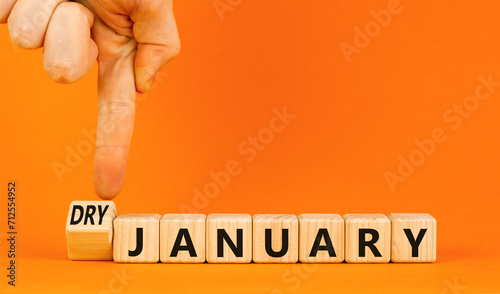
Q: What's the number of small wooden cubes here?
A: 8